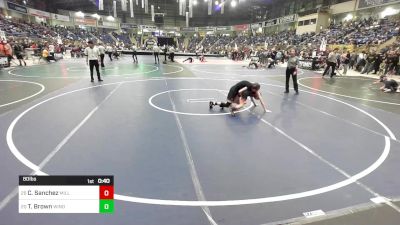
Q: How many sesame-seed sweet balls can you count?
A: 0